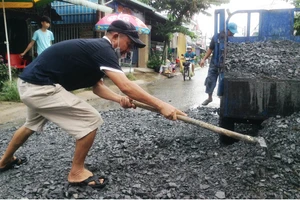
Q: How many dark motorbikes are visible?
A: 1